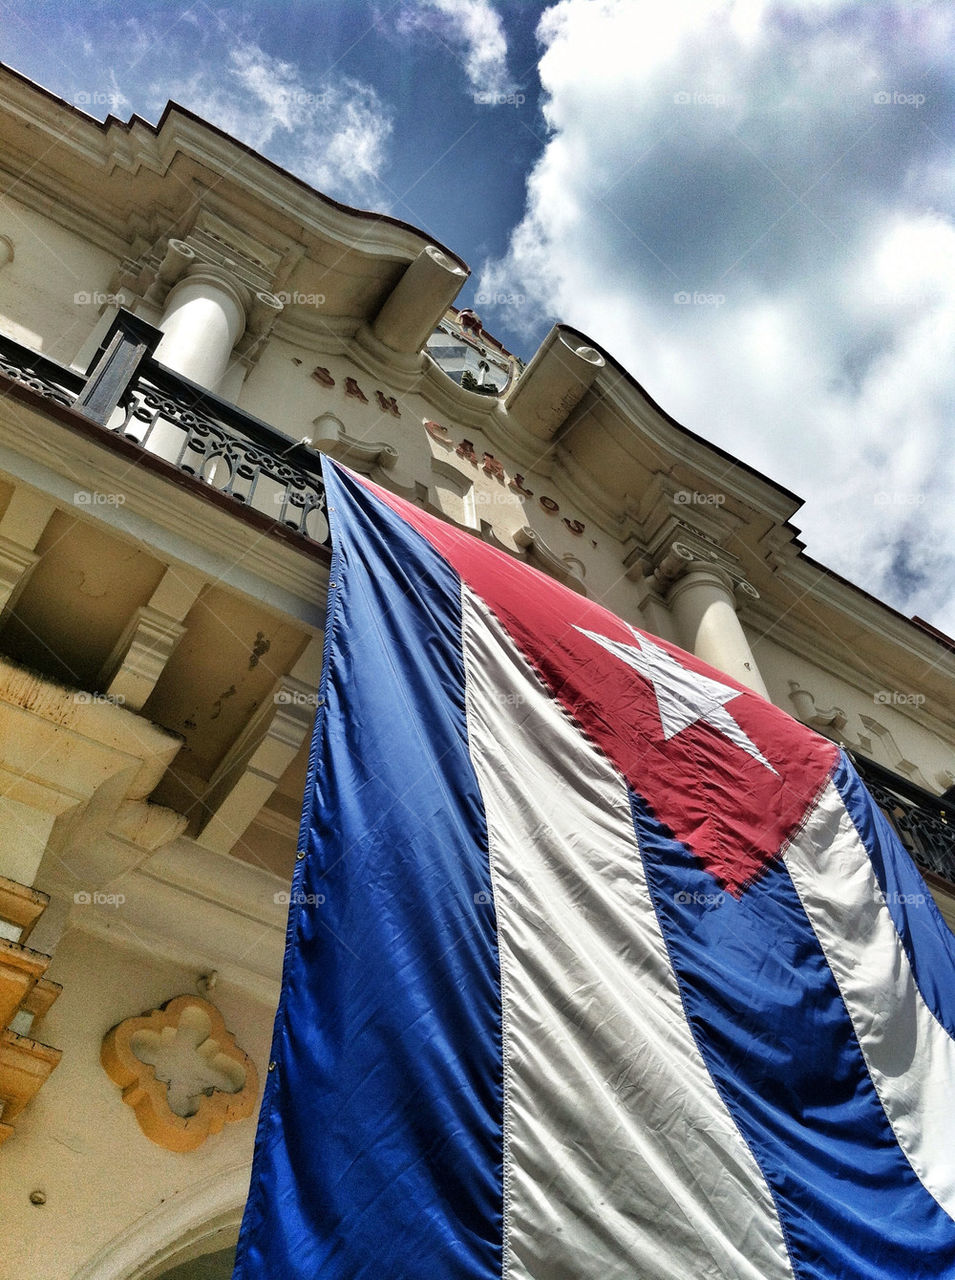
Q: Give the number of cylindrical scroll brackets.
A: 2